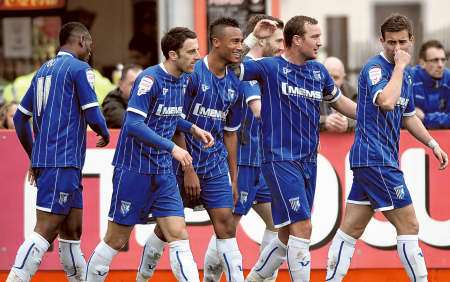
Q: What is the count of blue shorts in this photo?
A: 6